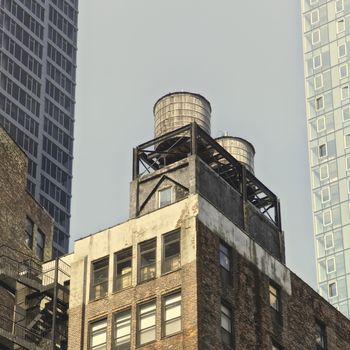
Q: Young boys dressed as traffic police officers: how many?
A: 0